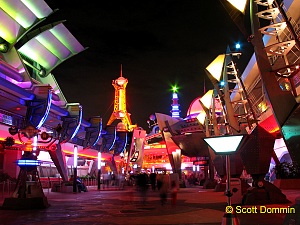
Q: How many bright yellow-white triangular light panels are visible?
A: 4